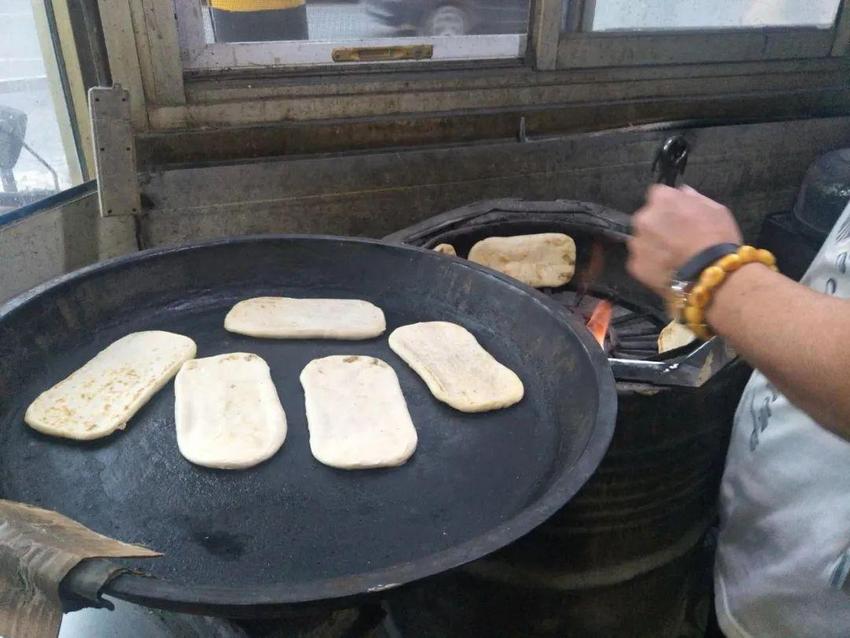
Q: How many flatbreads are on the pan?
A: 5